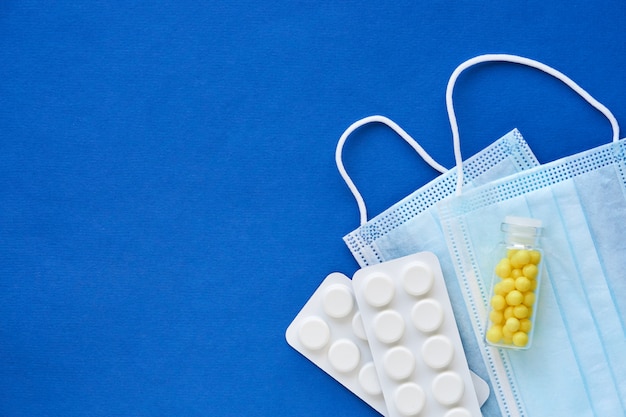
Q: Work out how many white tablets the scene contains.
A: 14